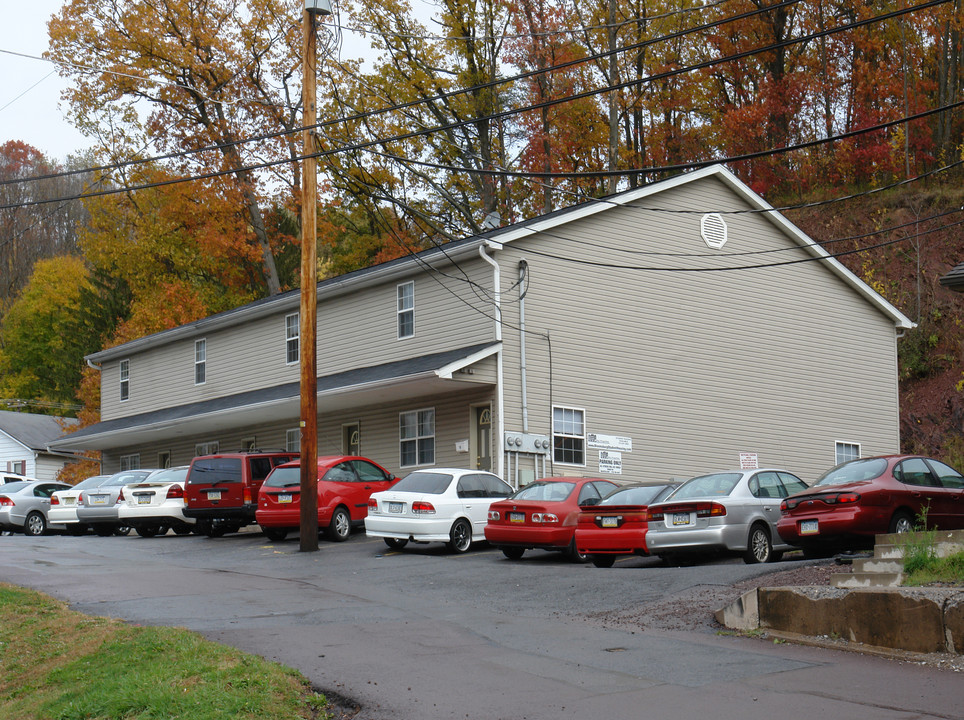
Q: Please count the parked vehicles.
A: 12